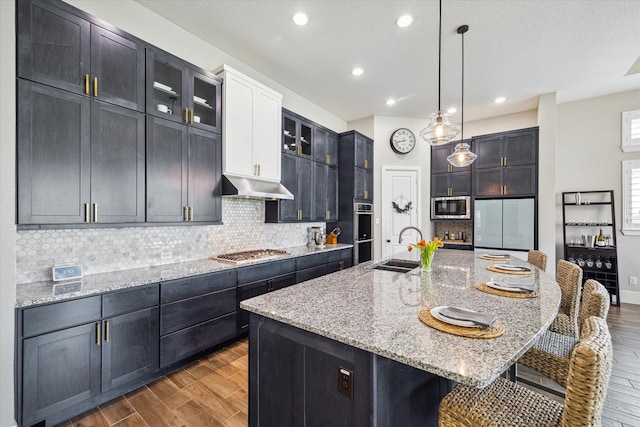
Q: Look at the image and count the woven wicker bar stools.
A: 4